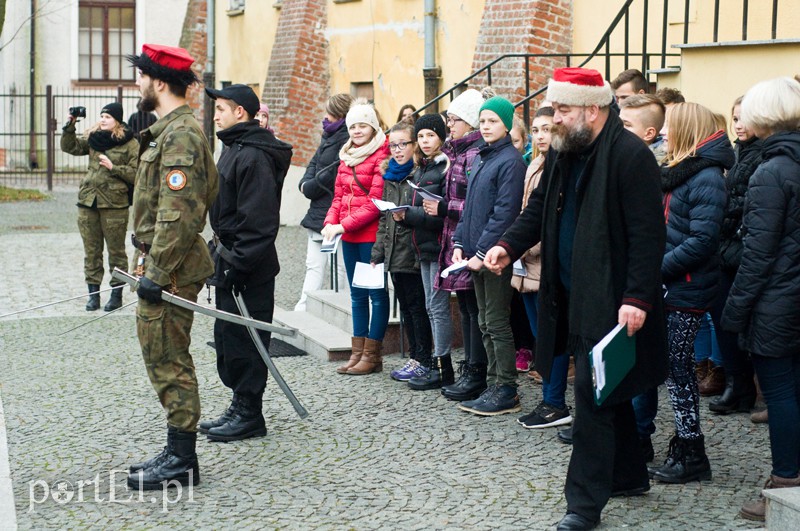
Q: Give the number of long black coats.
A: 1